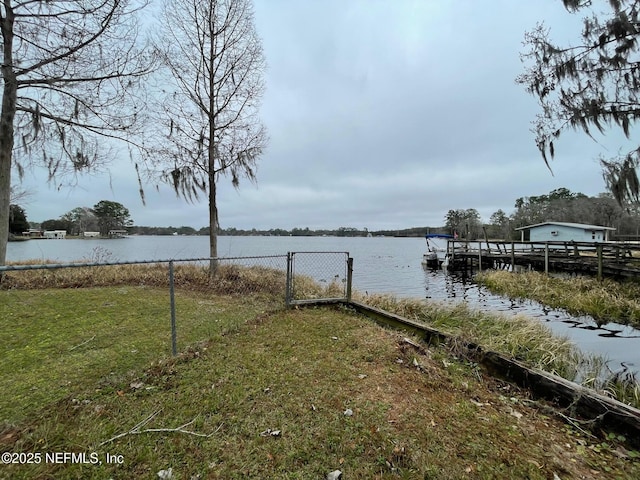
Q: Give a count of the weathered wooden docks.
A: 1